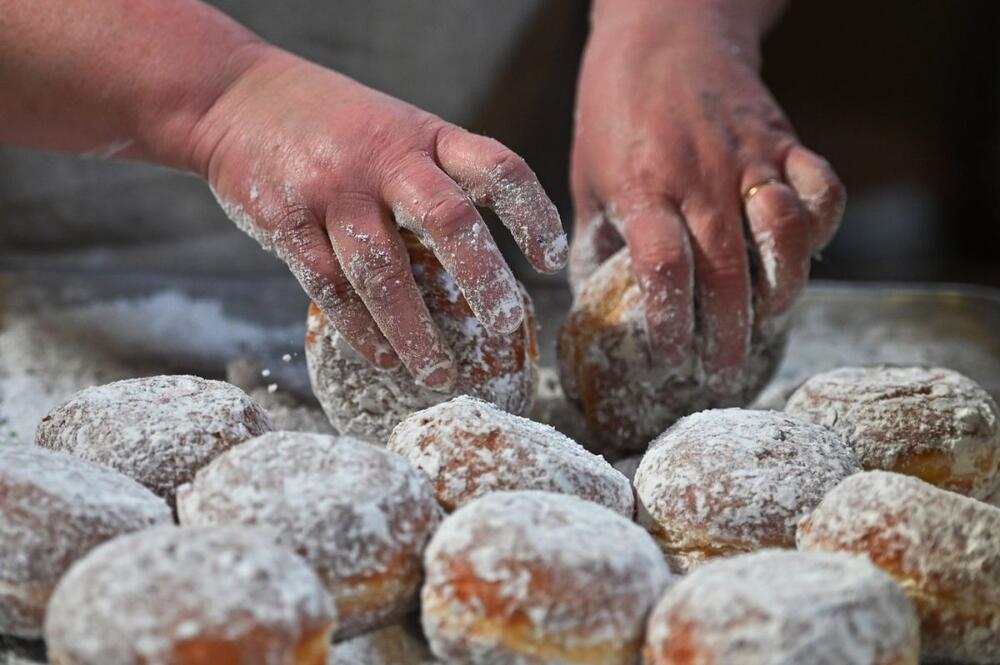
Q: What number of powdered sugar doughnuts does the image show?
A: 12